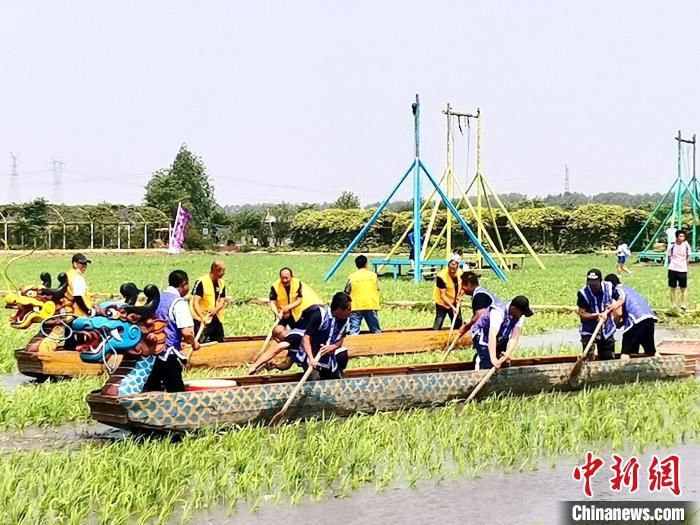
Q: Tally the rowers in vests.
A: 12